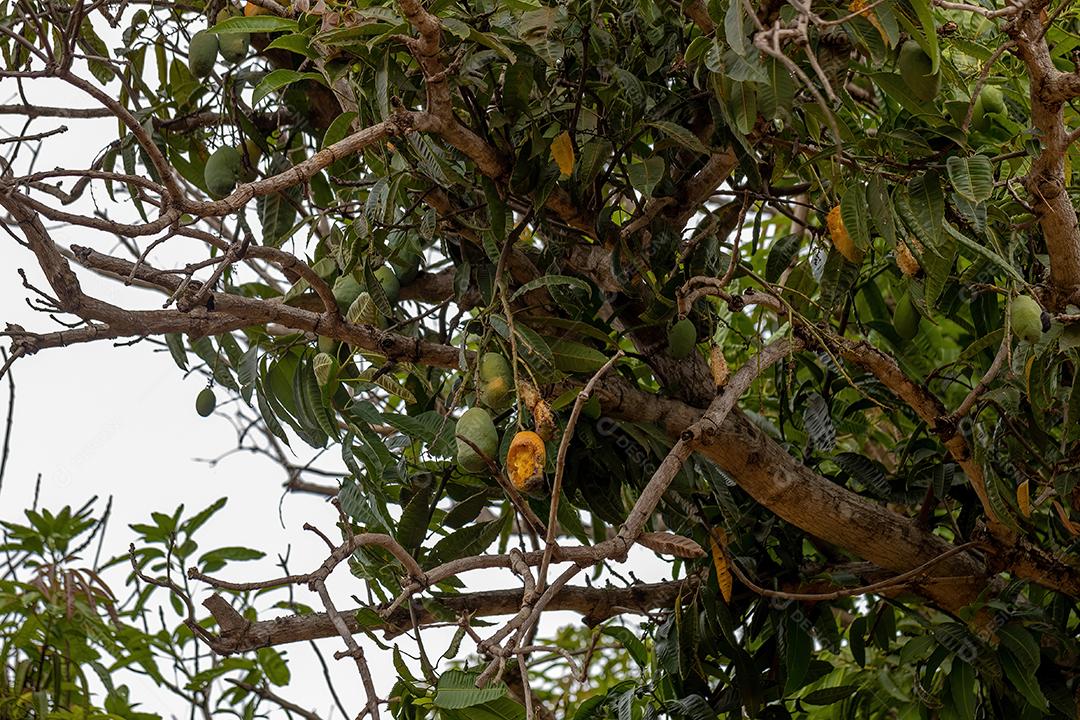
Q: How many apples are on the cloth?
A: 0